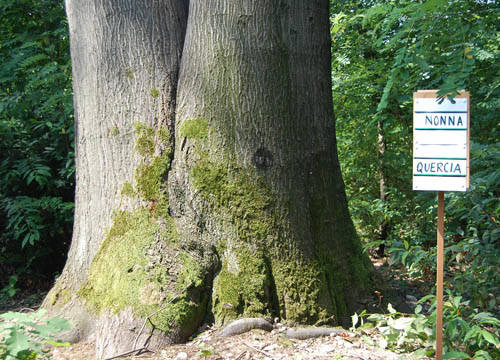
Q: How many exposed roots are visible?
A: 2